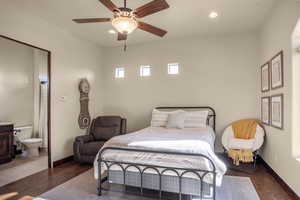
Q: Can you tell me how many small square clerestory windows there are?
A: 3